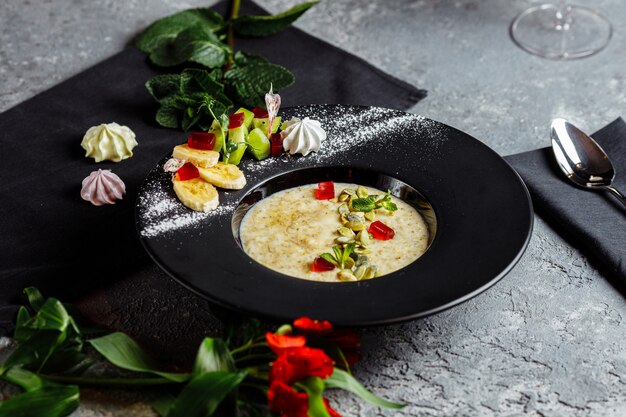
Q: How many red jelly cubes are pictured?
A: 8